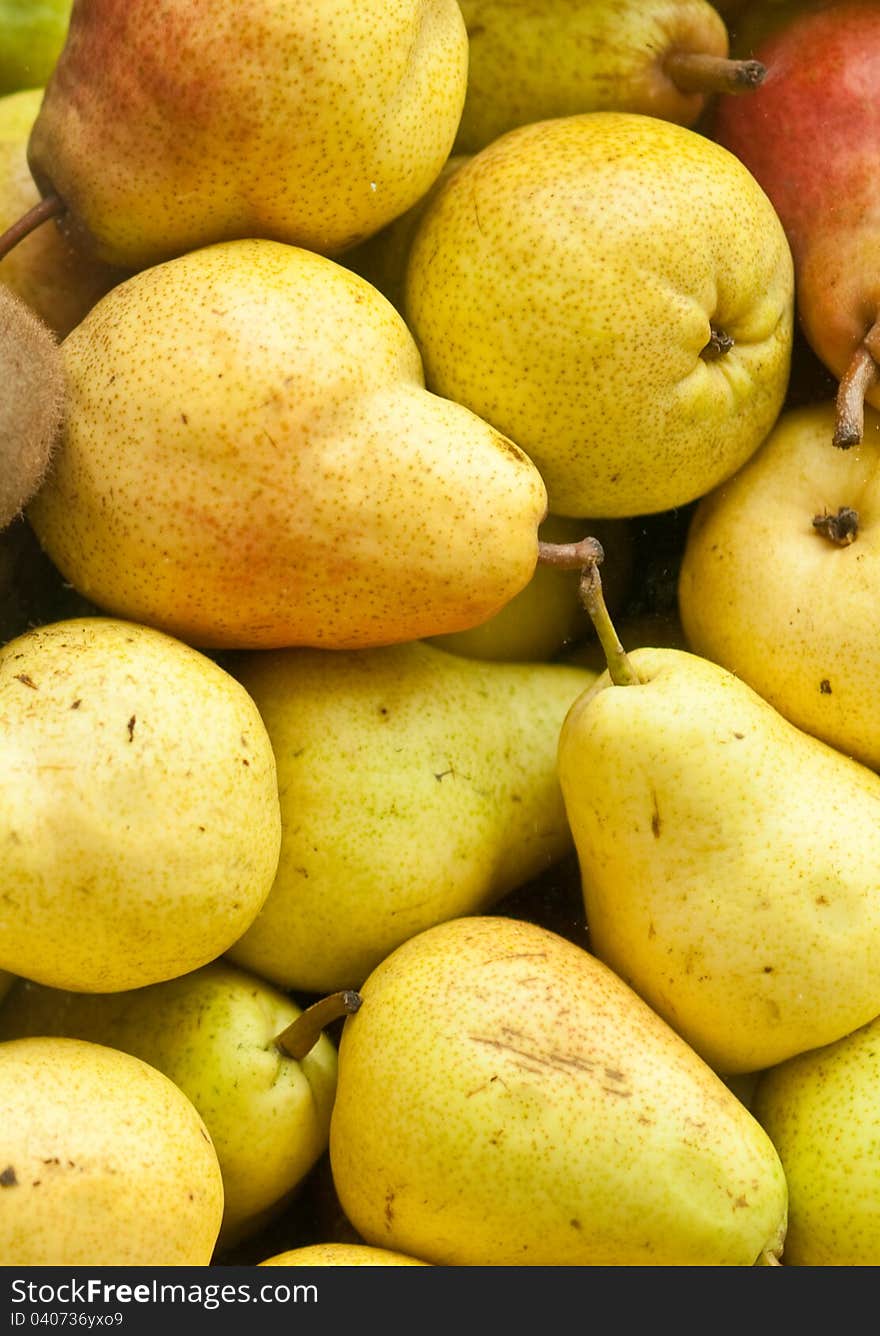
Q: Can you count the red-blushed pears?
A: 3